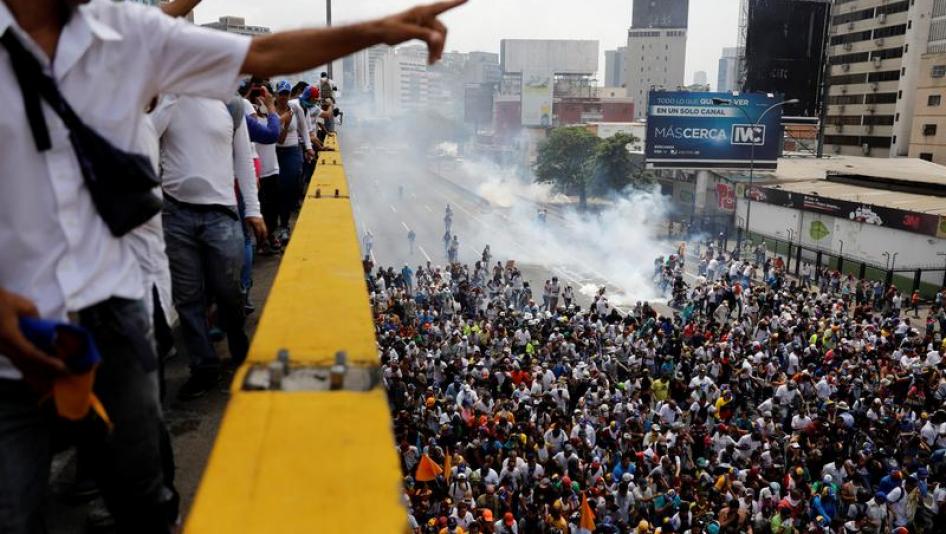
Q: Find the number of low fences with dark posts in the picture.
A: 1